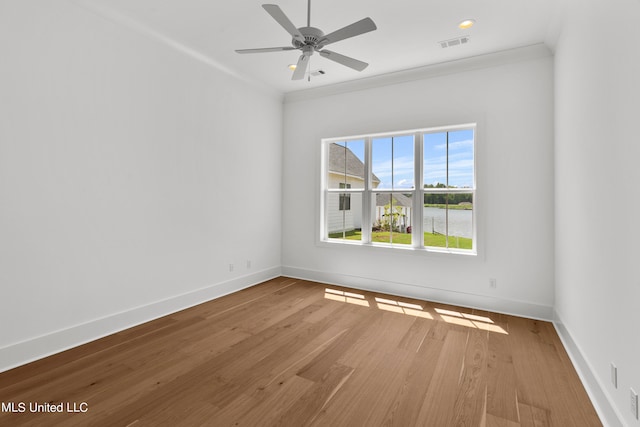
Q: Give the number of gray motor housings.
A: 1